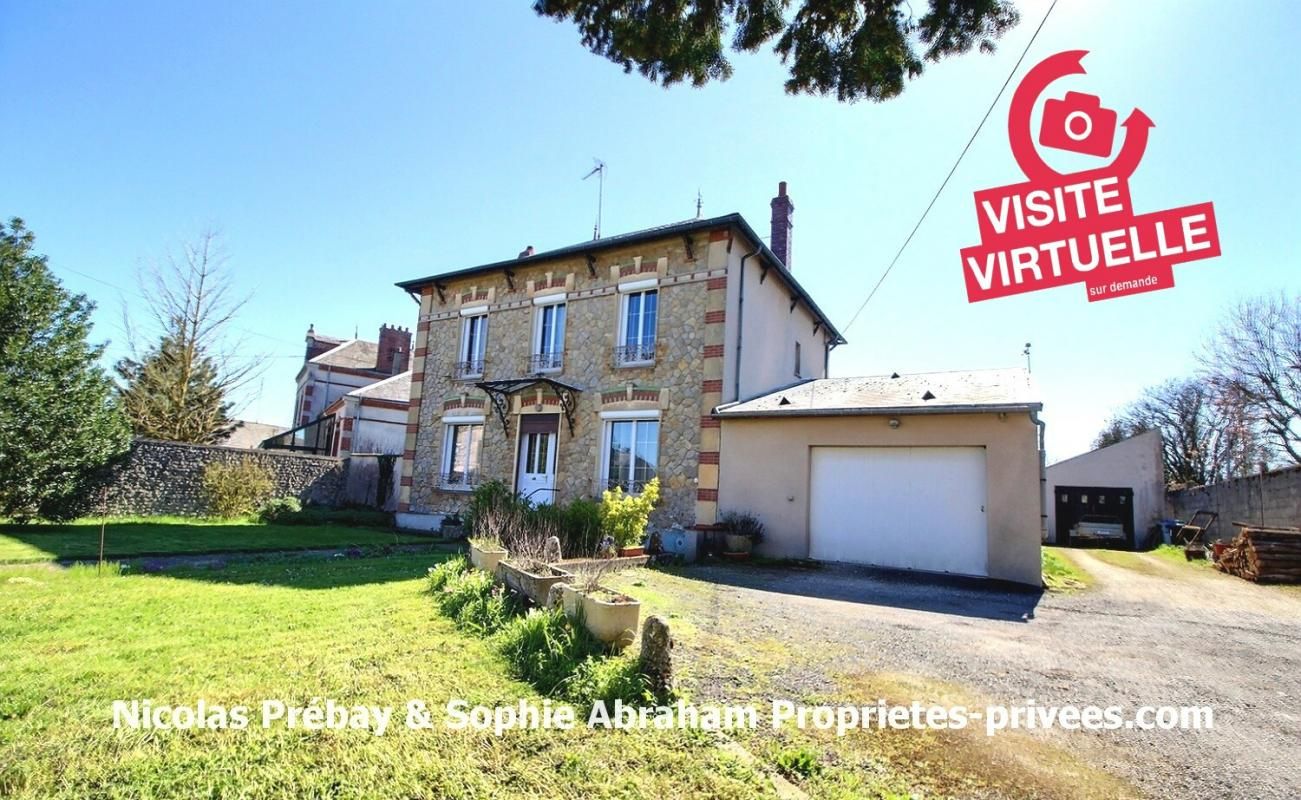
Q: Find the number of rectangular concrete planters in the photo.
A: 3